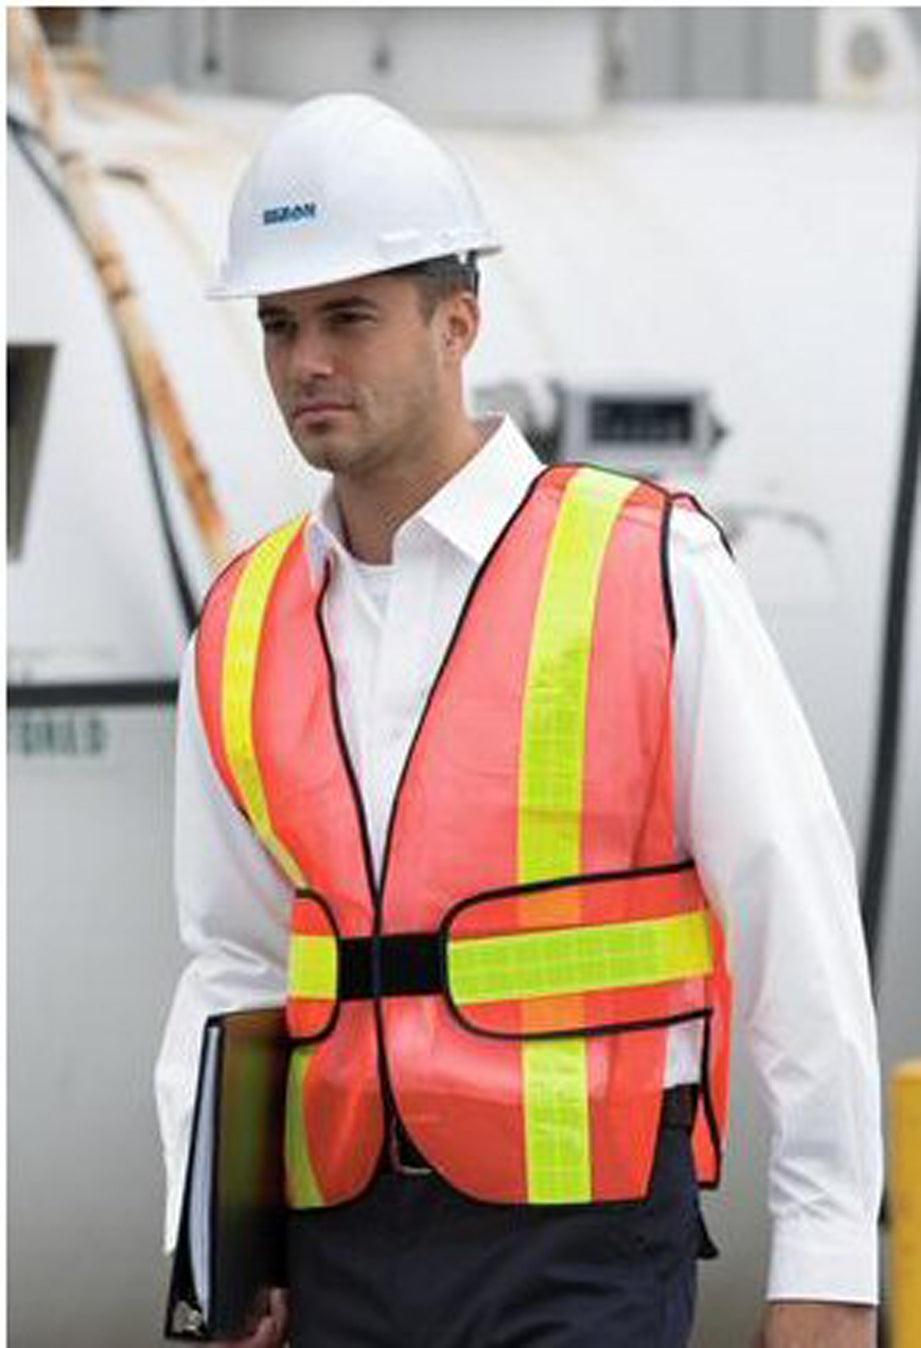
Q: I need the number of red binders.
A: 0